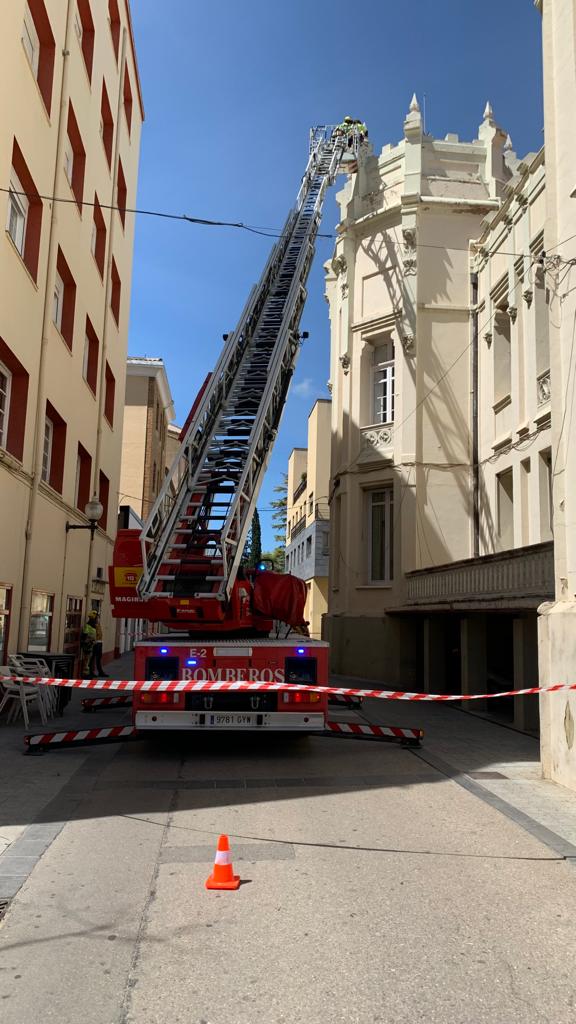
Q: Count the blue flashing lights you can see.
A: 4